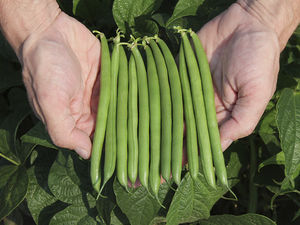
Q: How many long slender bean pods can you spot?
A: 11